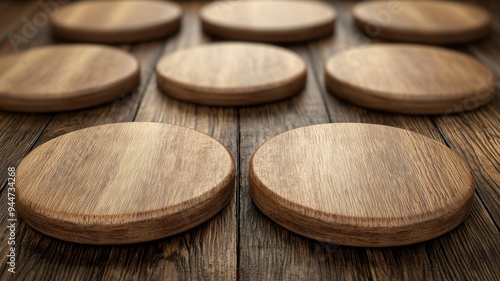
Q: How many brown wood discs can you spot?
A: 8